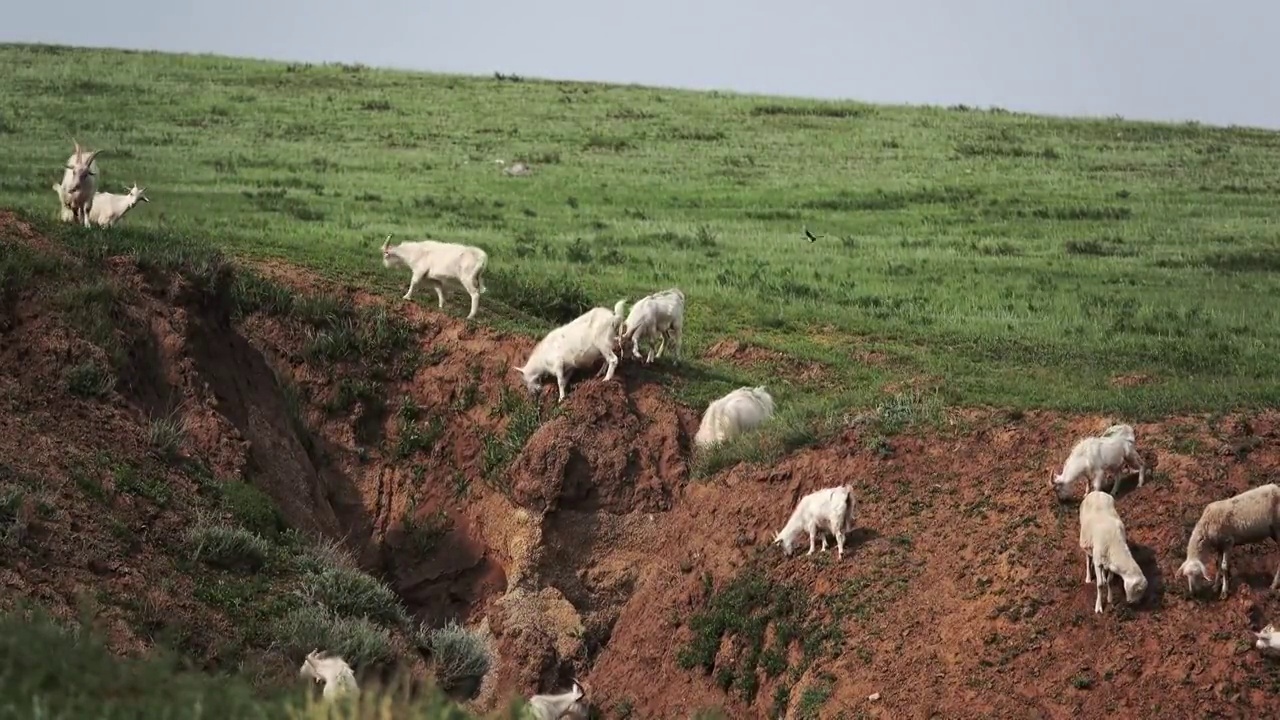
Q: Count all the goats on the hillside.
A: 13